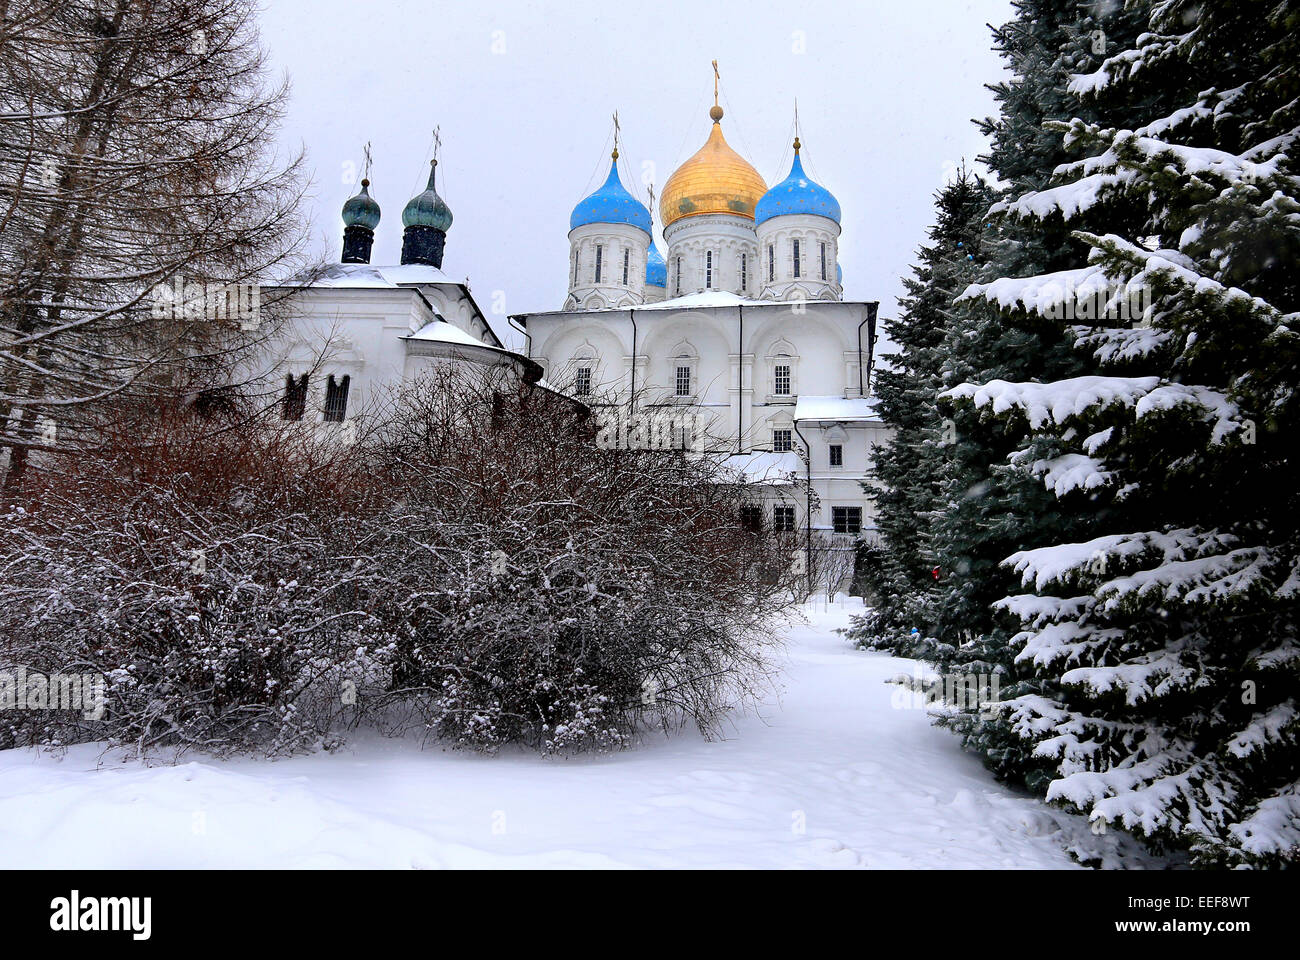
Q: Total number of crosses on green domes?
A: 2